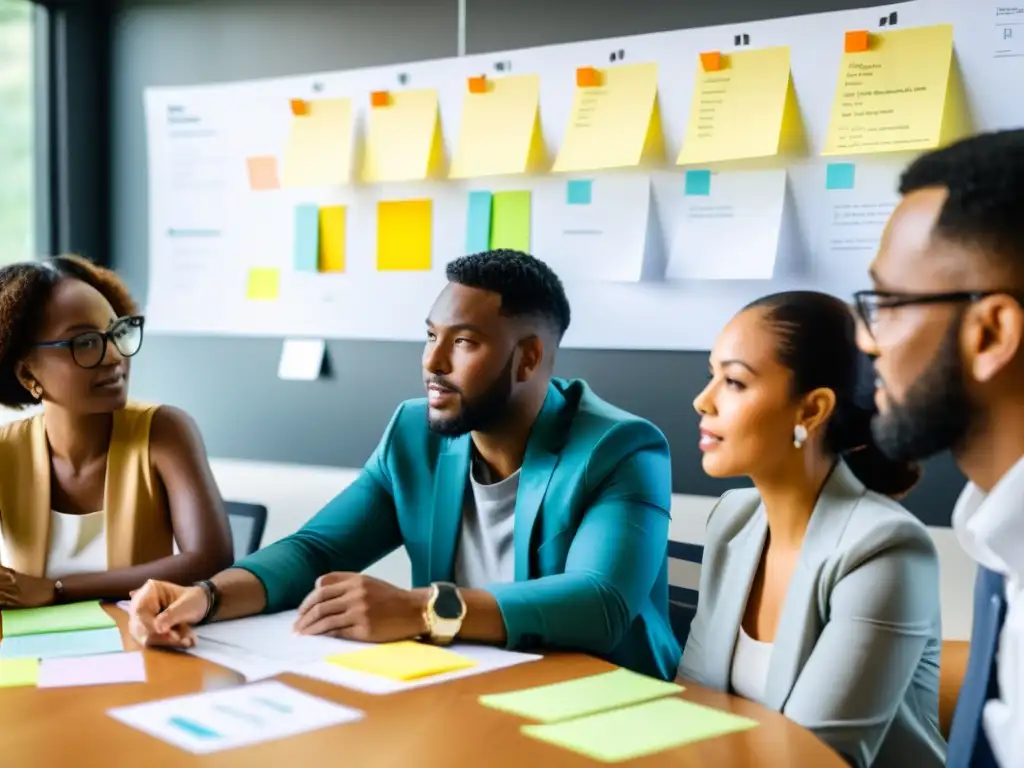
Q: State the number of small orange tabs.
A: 6